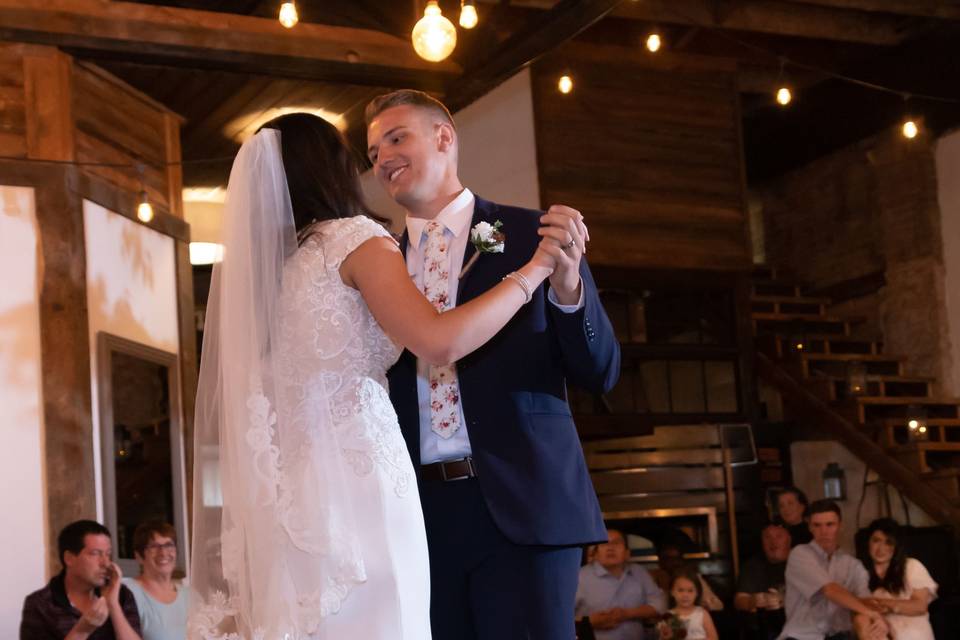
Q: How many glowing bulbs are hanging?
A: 8